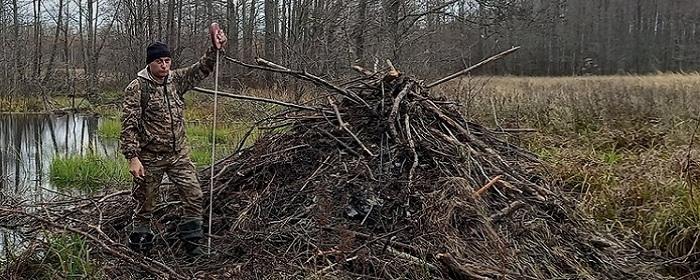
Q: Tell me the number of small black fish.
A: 0